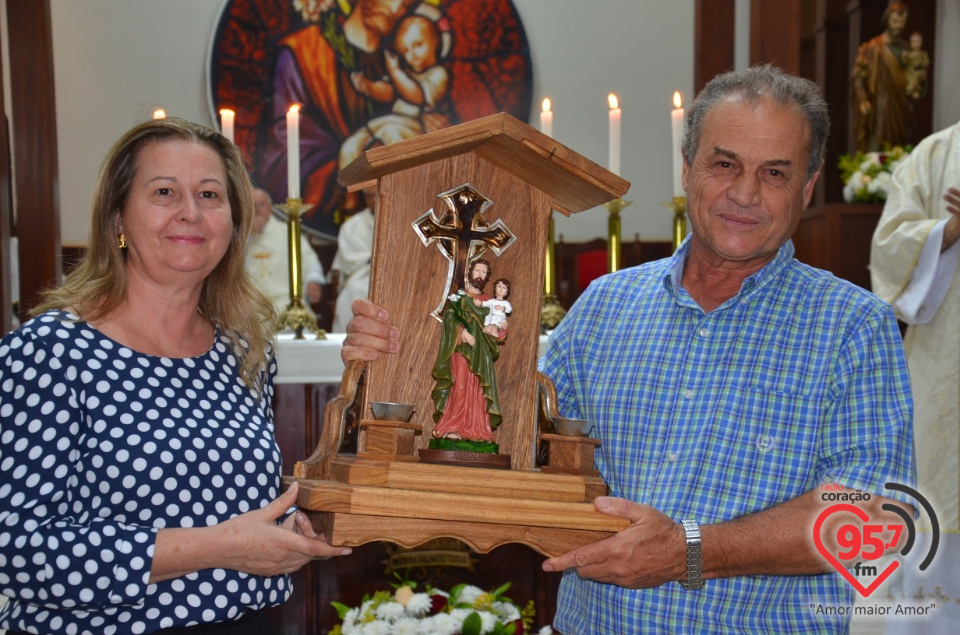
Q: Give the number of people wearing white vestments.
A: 3